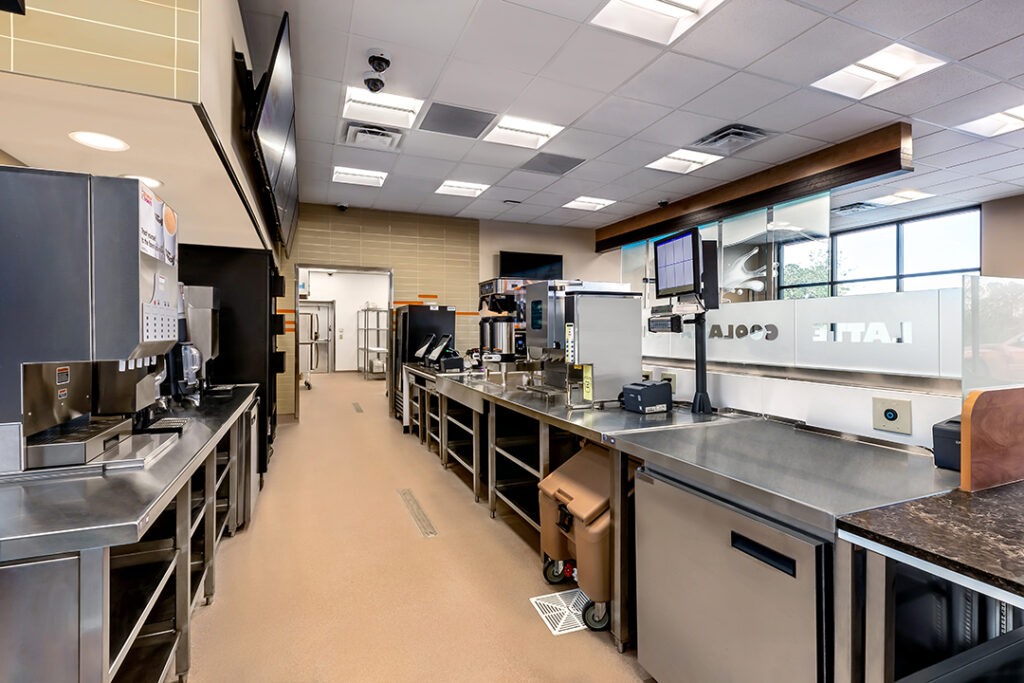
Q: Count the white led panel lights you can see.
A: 10